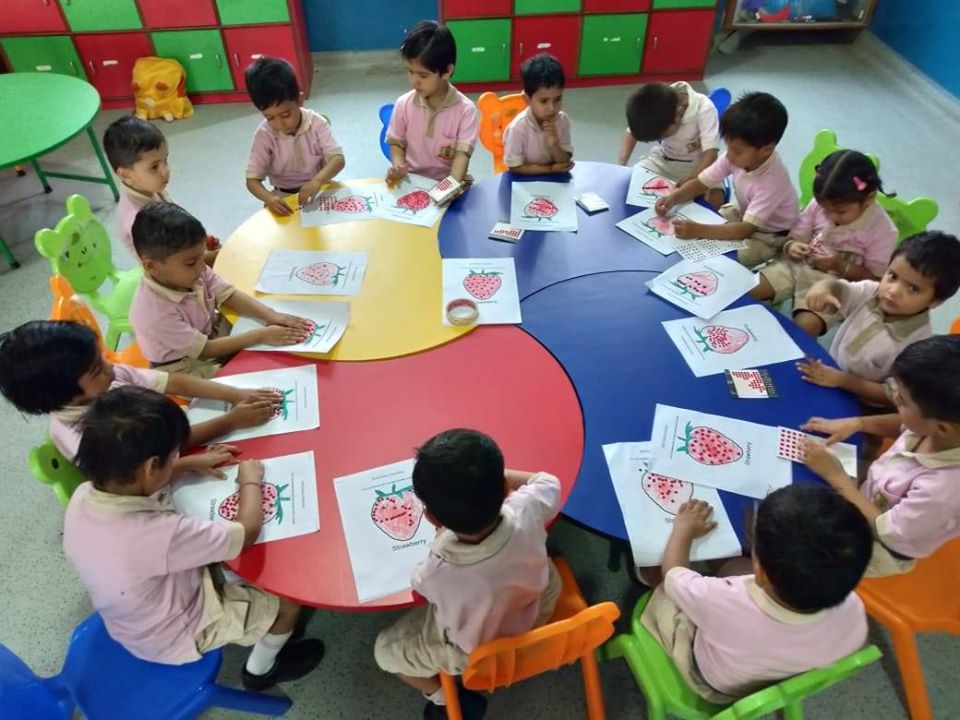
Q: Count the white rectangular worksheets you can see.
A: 15